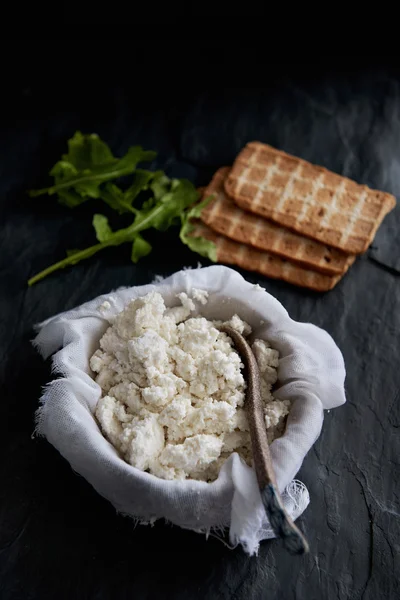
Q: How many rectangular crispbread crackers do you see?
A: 3